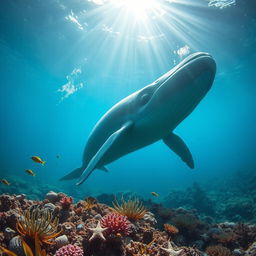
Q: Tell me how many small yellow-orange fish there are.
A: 4